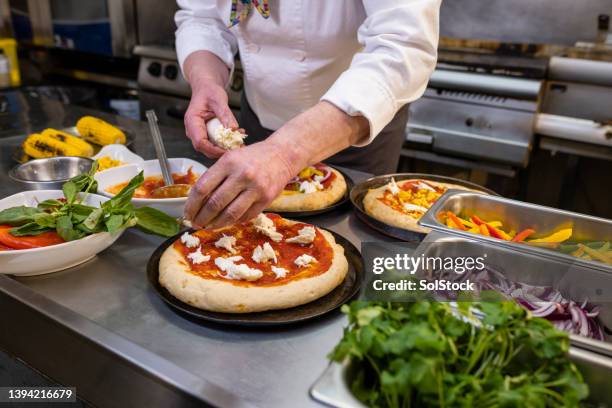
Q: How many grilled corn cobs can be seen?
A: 3